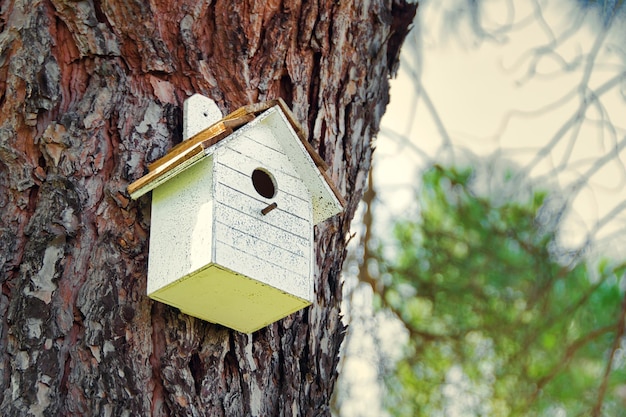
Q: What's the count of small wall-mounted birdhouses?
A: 1